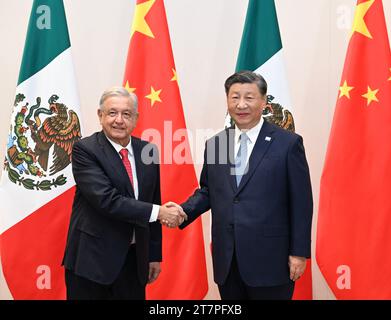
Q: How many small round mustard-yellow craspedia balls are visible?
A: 0